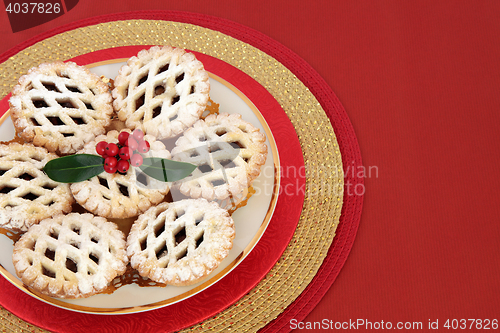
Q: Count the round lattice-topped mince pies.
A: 7